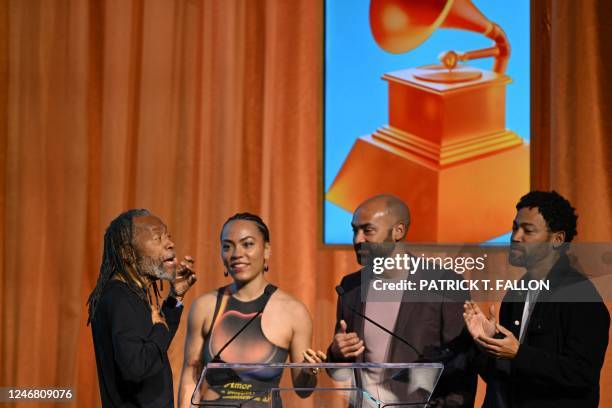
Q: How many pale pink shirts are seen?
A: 1